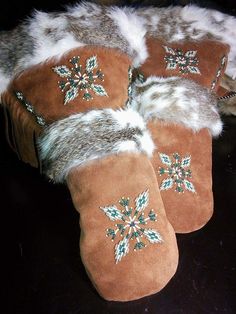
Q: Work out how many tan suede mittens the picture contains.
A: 2